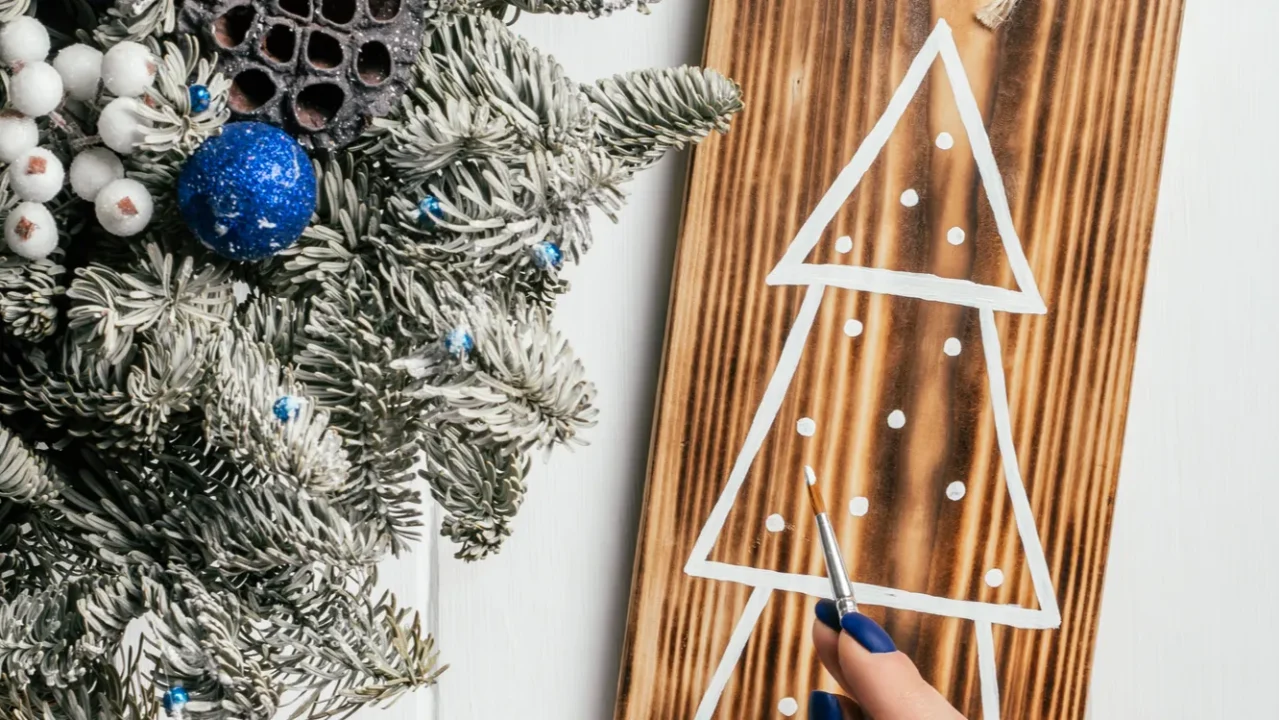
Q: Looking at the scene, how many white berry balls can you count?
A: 10